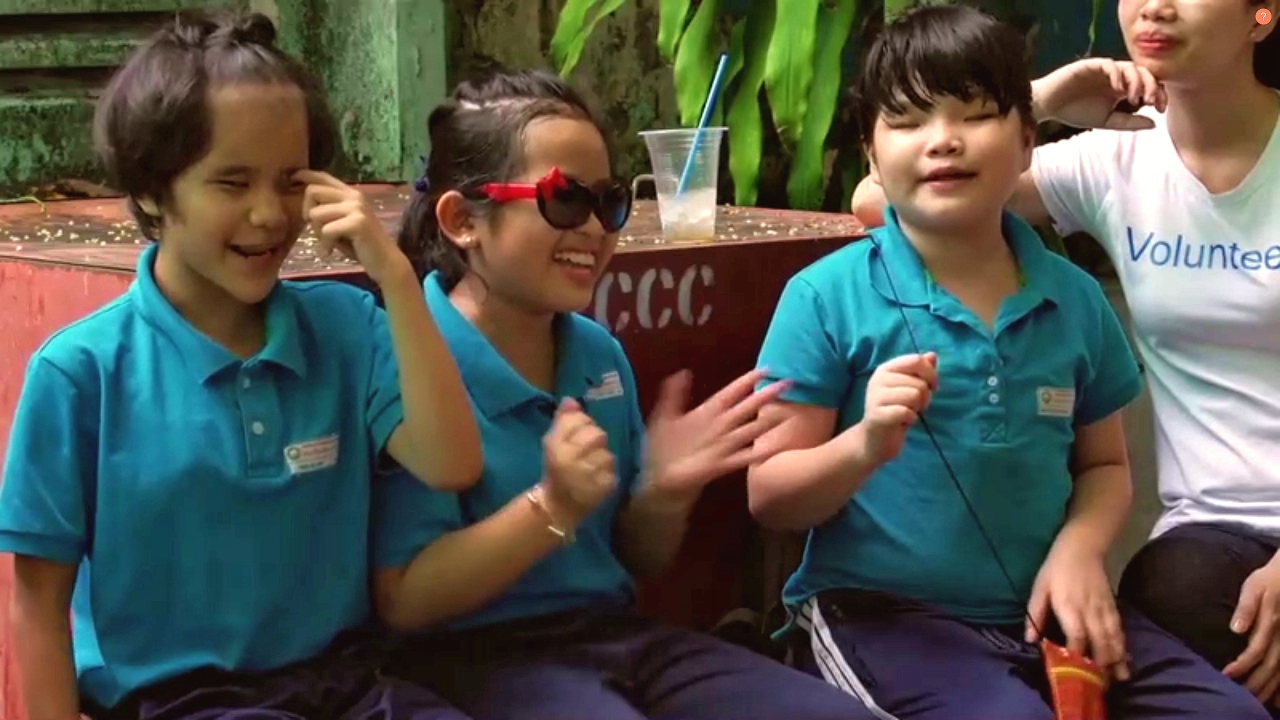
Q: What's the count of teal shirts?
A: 3